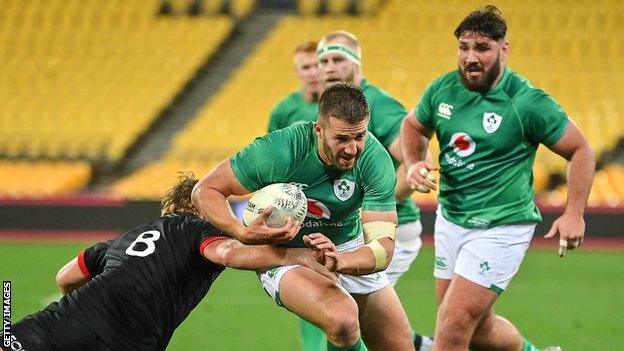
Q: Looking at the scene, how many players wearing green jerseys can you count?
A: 4